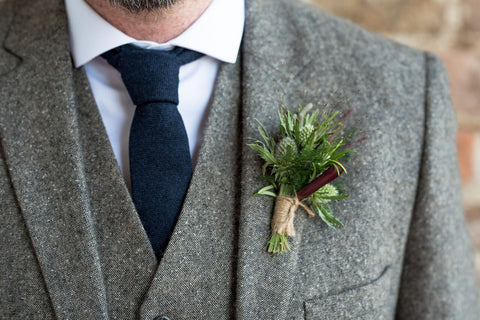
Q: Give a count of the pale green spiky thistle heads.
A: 3